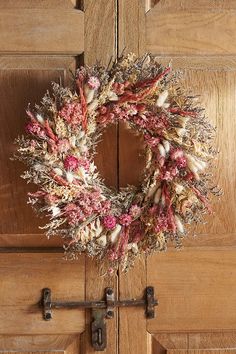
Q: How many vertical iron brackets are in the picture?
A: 3